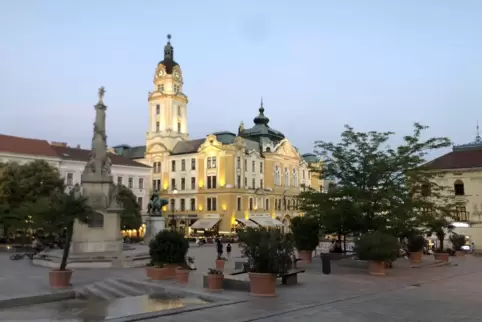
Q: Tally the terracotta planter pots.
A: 12